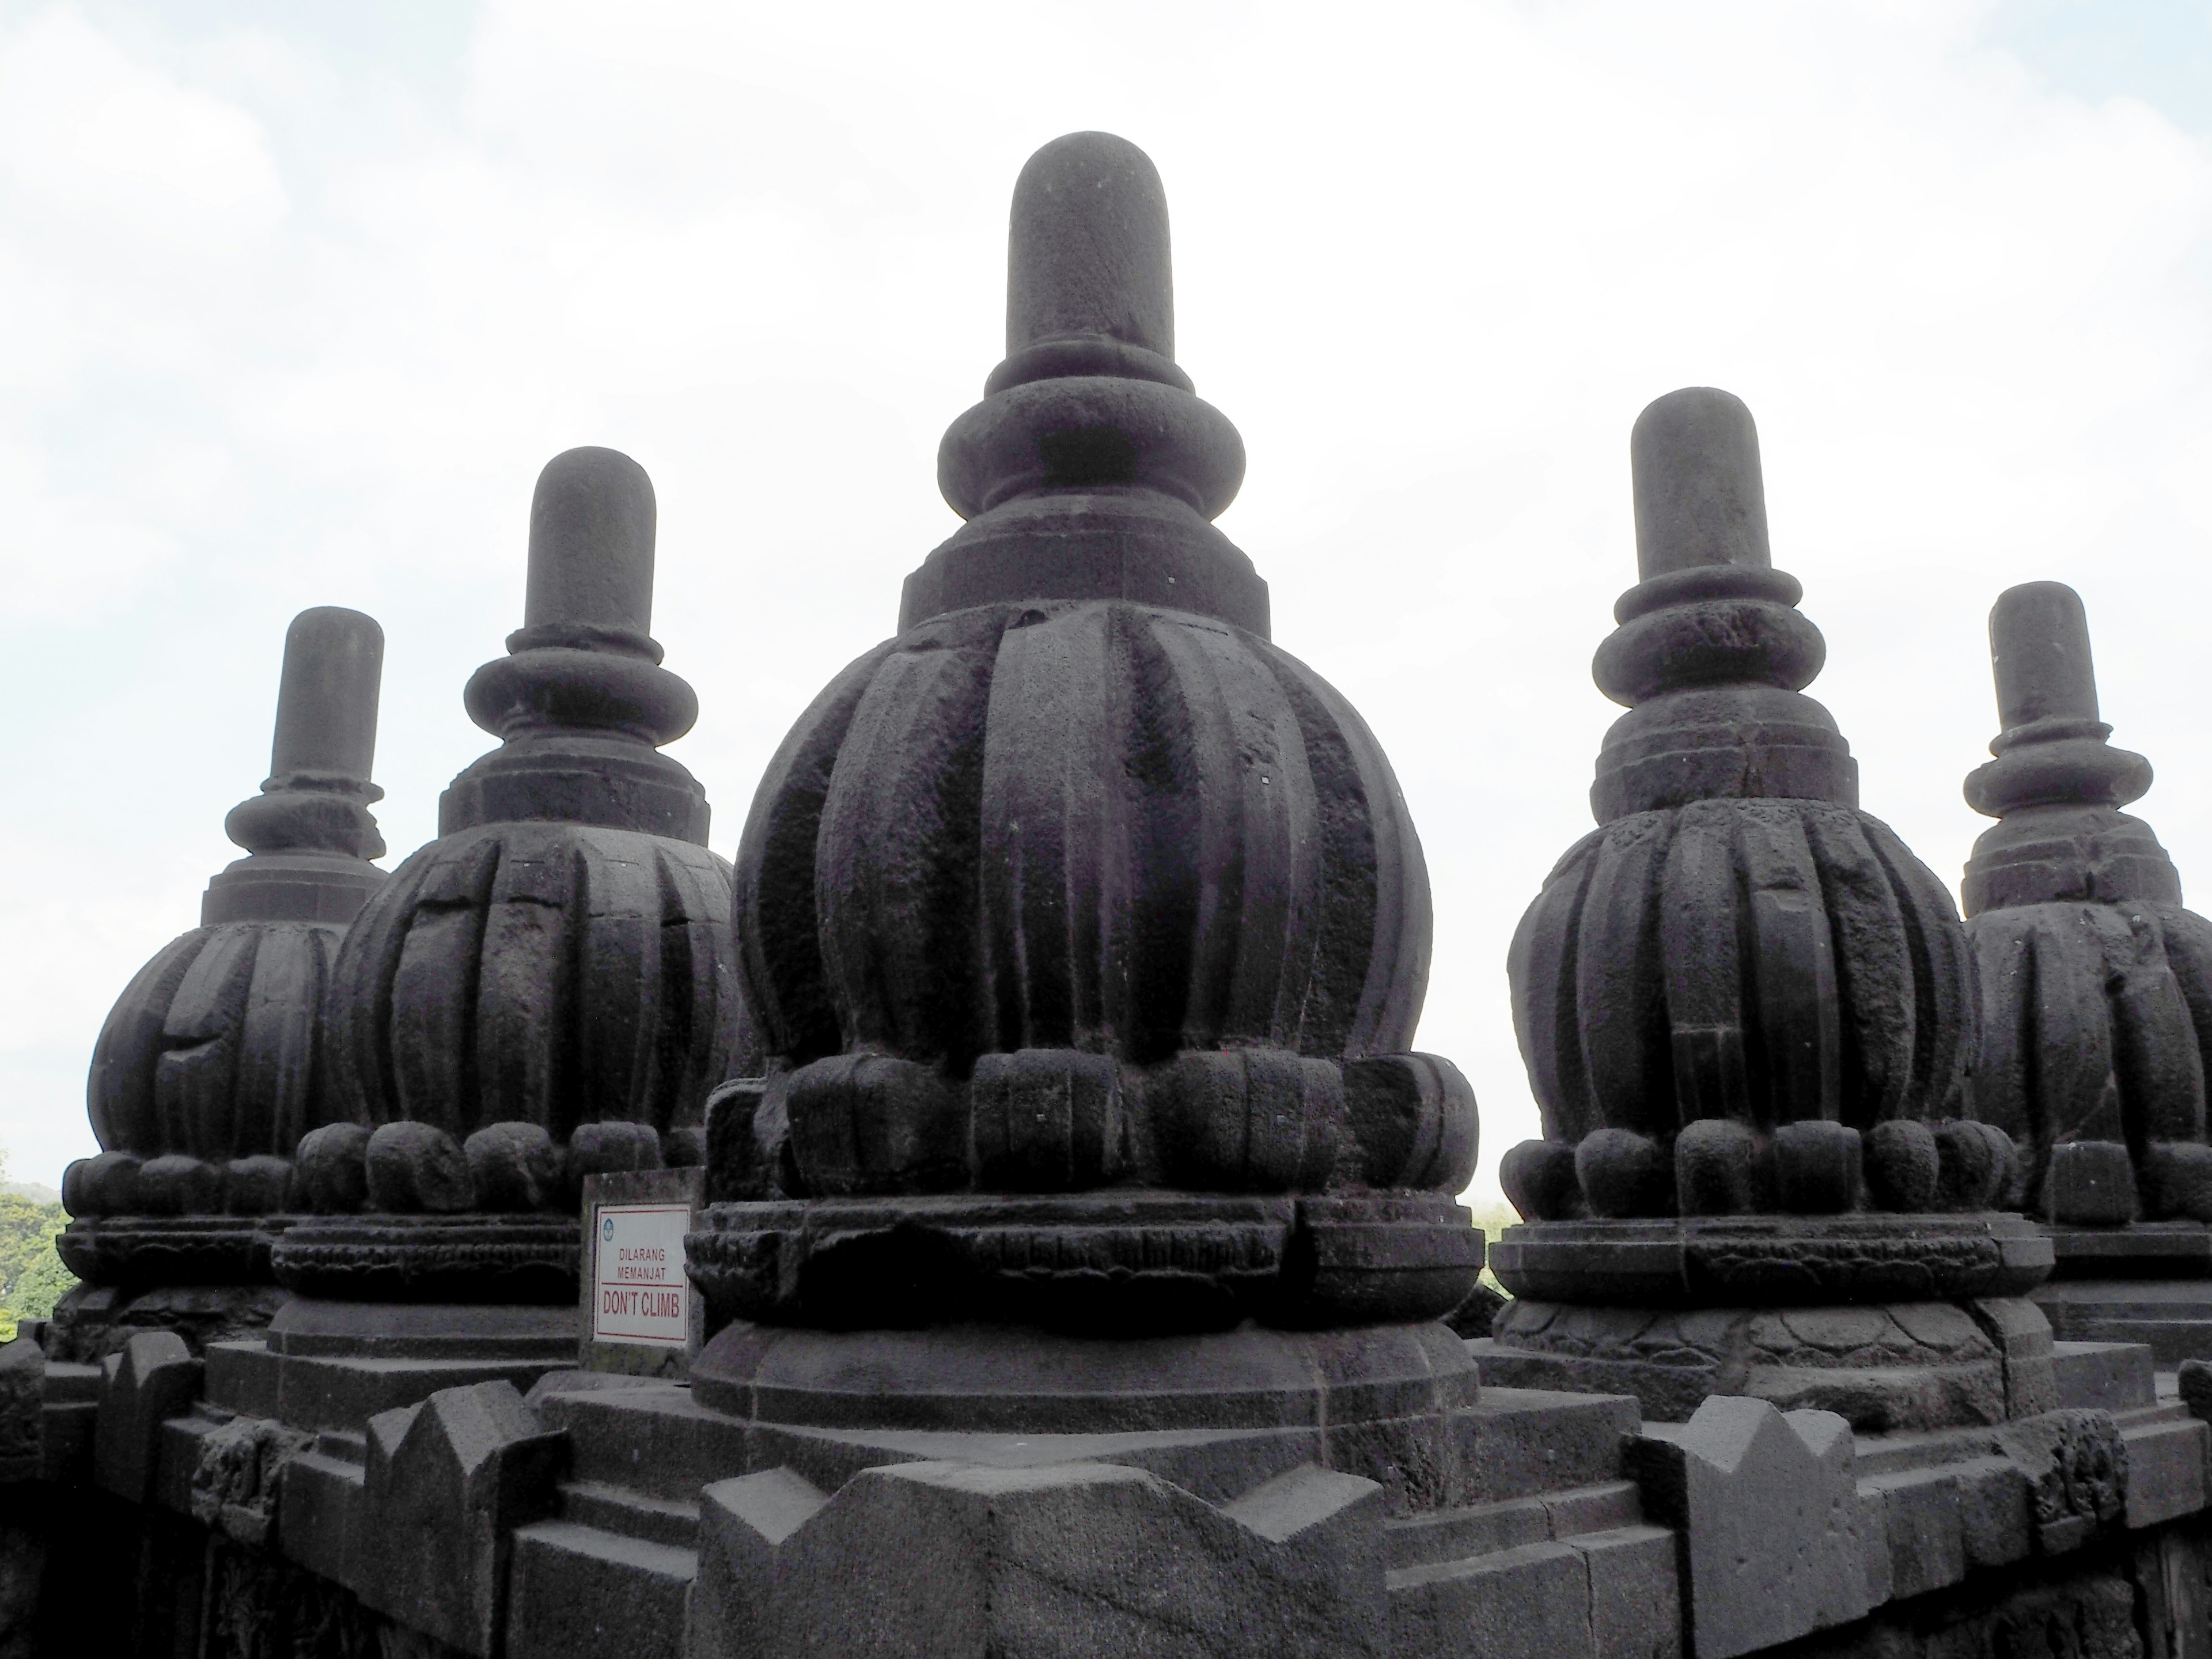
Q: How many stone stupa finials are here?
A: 5